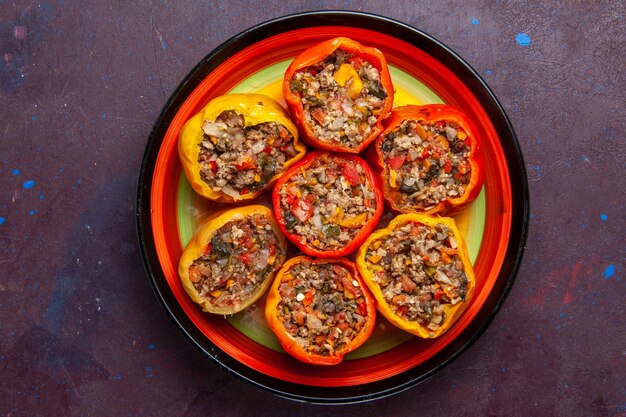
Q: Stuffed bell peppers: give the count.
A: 7